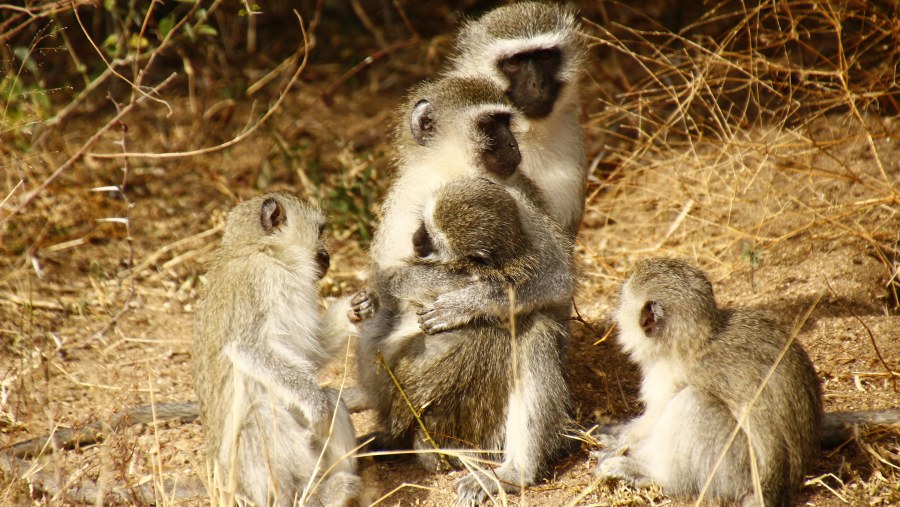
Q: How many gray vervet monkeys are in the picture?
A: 5